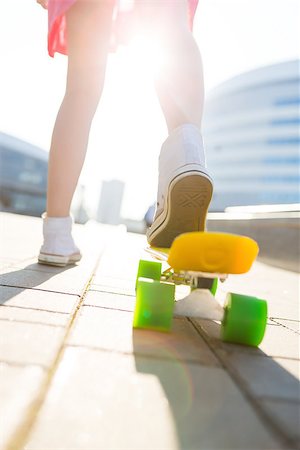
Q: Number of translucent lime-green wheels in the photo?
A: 4